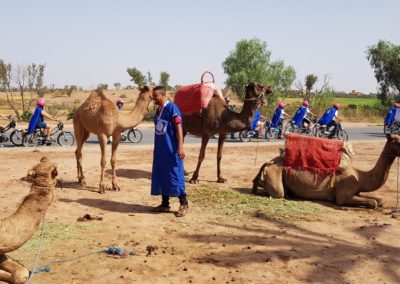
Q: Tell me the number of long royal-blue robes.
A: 1